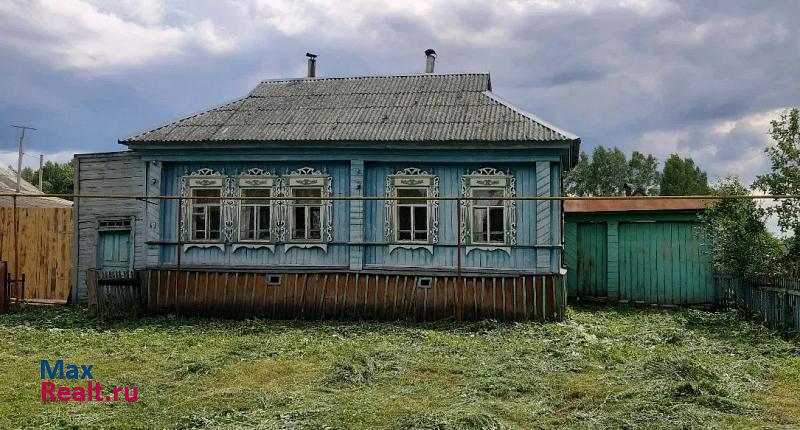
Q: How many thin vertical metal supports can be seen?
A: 3